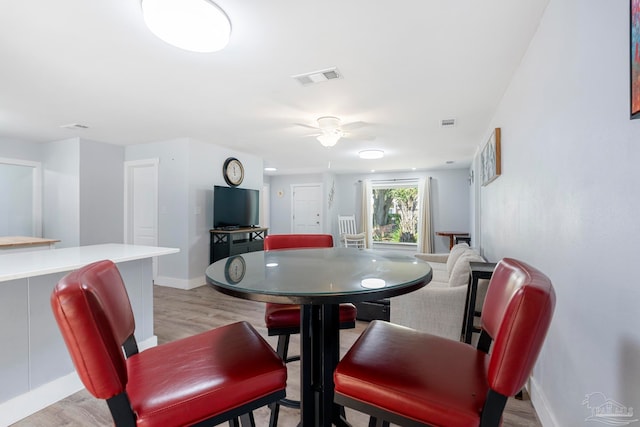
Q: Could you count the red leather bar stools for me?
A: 3